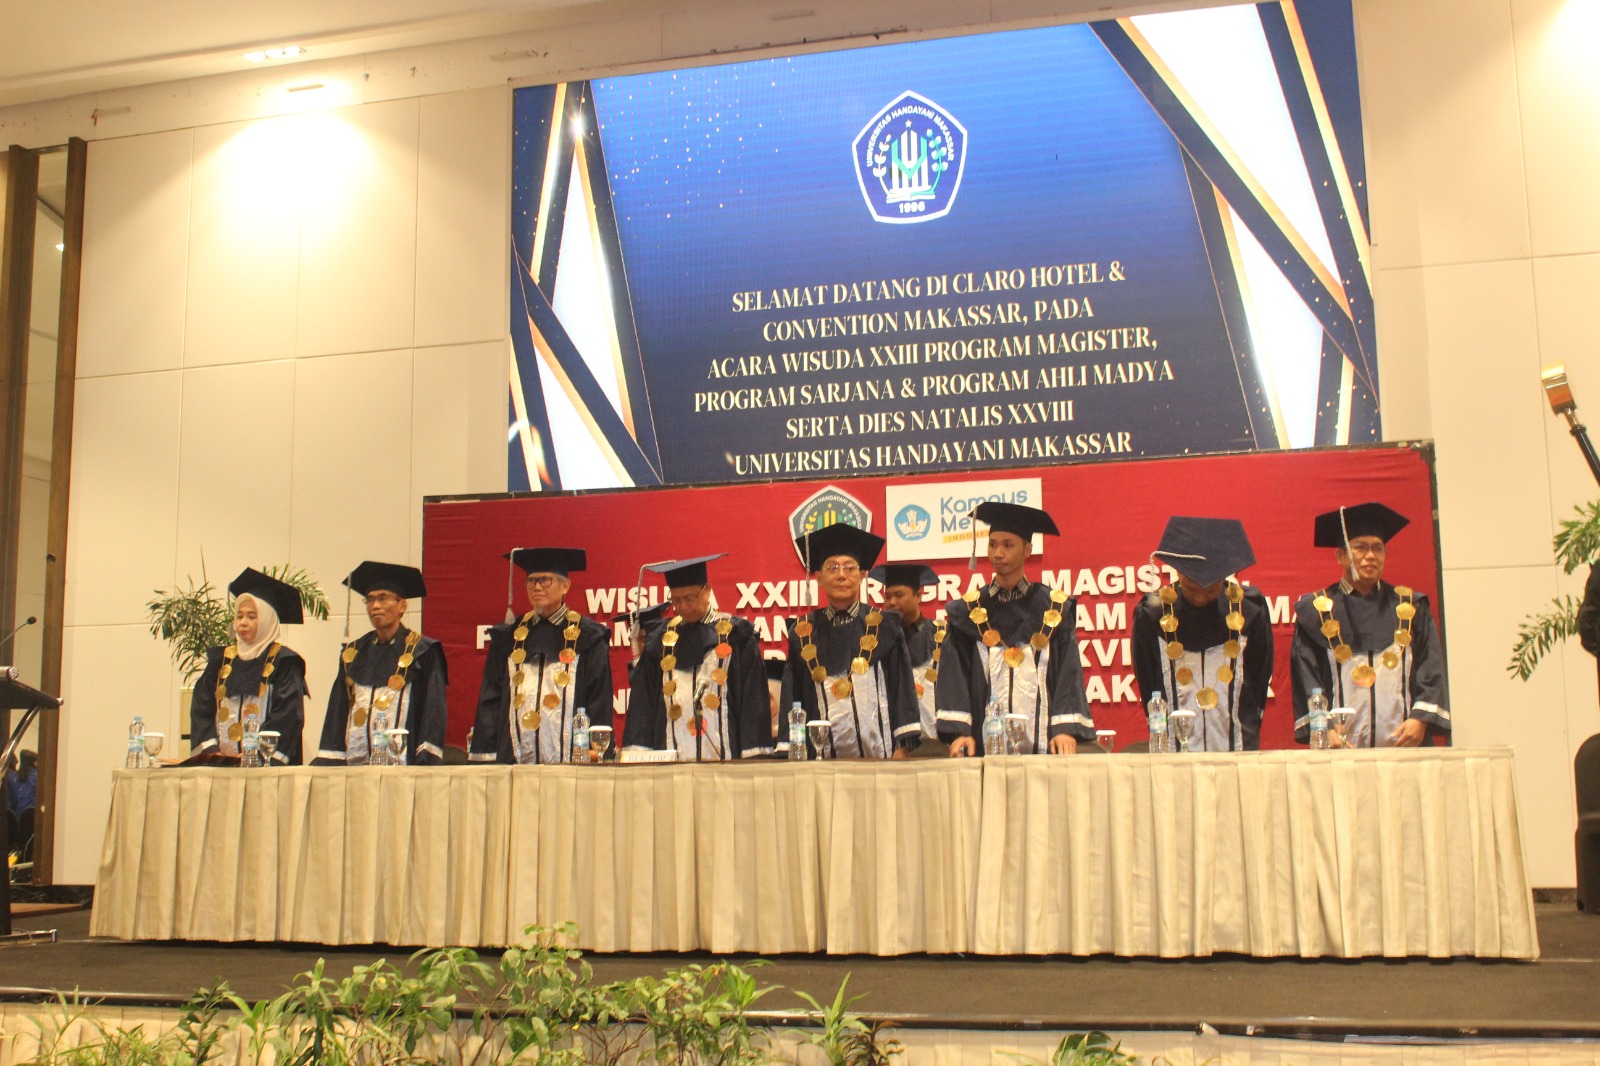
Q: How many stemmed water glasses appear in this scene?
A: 9